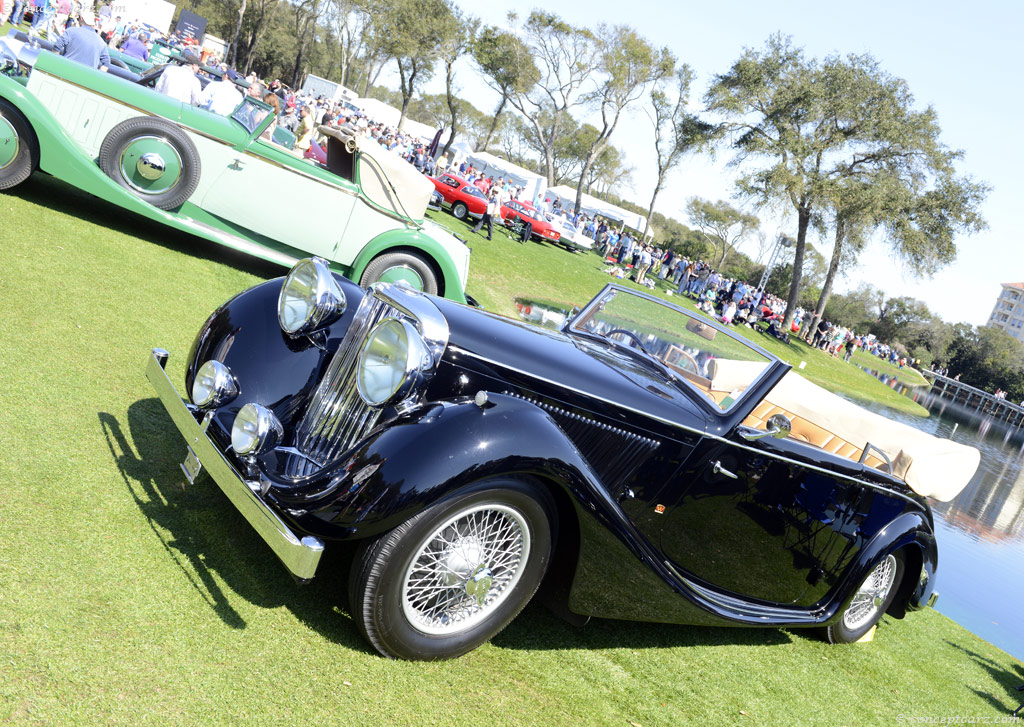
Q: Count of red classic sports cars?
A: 2